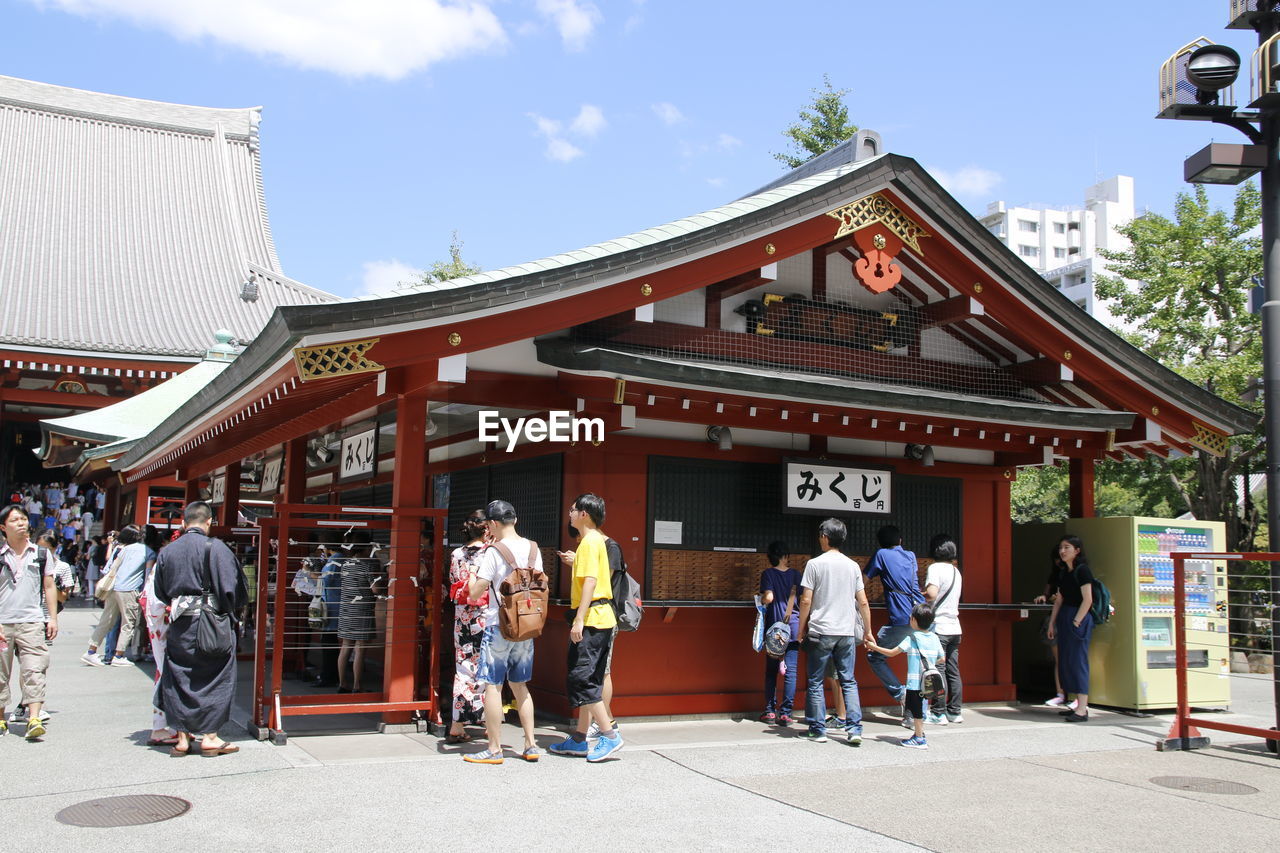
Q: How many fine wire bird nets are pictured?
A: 1